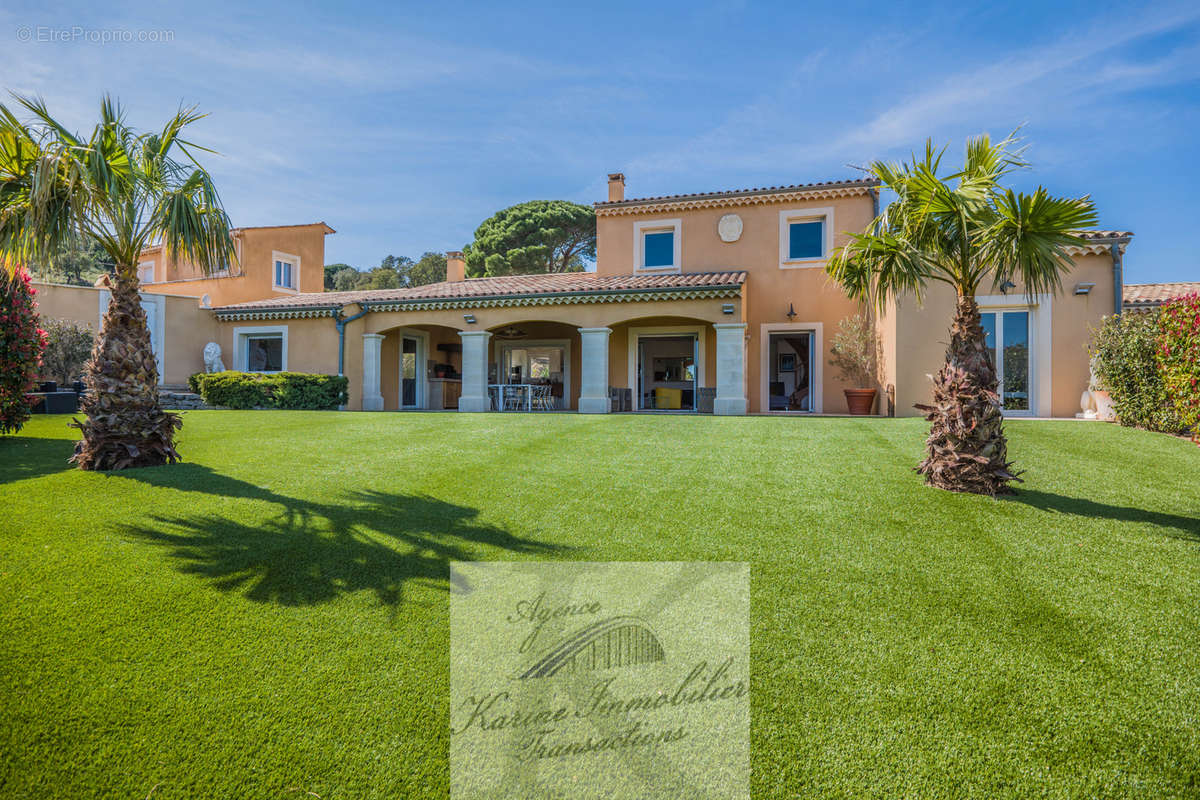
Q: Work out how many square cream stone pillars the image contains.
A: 4